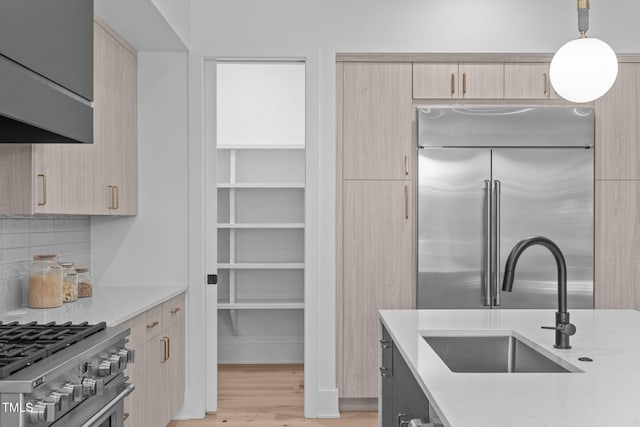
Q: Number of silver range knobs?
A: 7